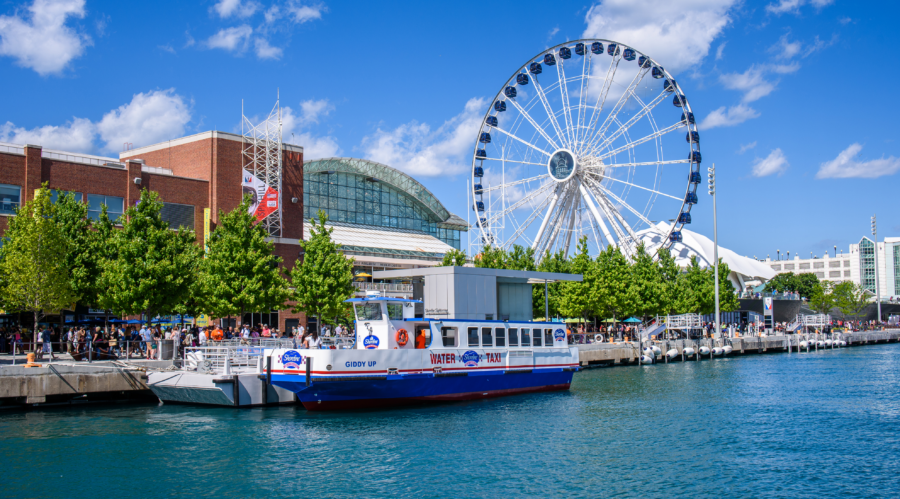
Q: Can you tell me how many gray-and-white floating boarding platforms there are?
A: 1